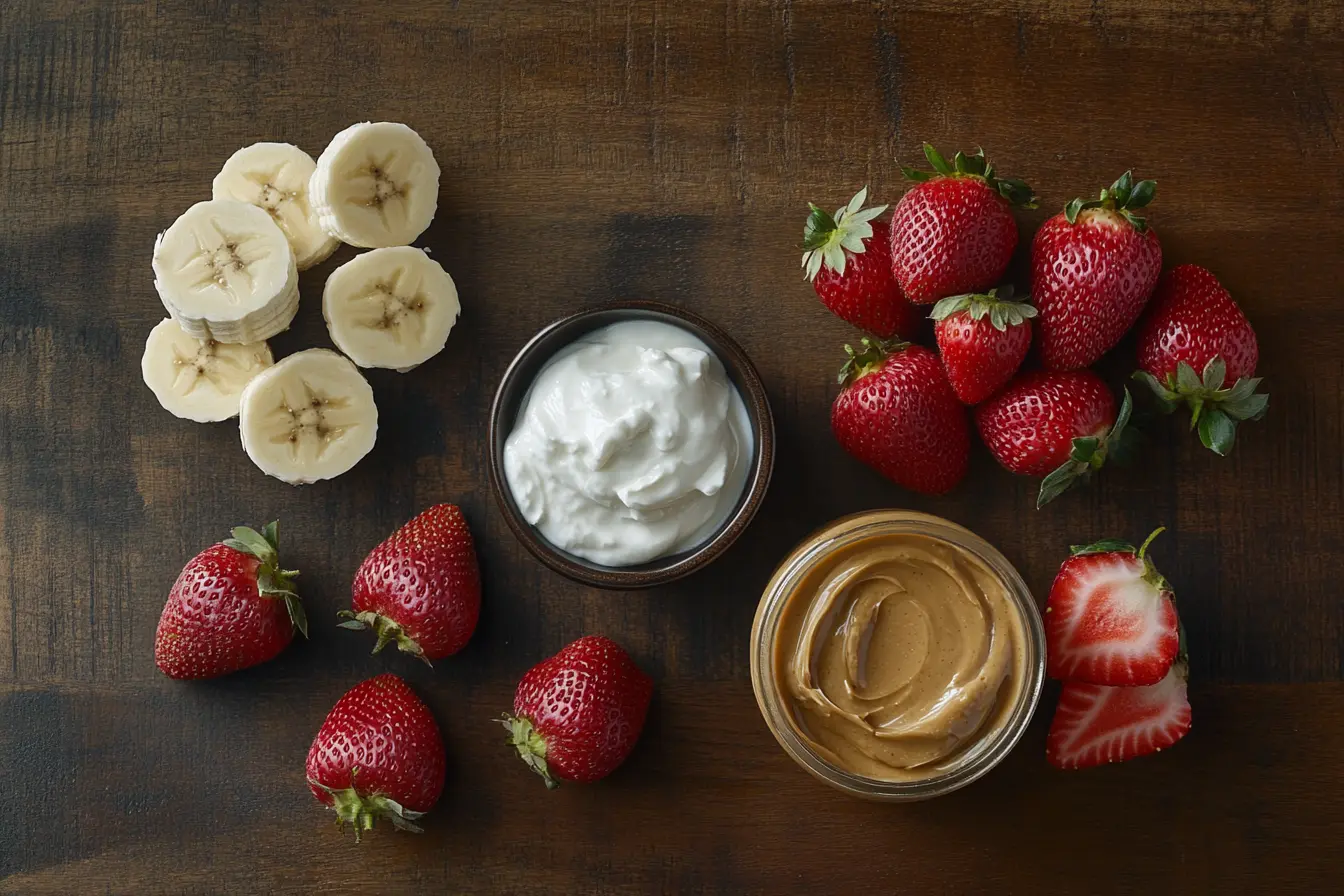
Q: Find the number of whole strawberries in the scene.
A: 11